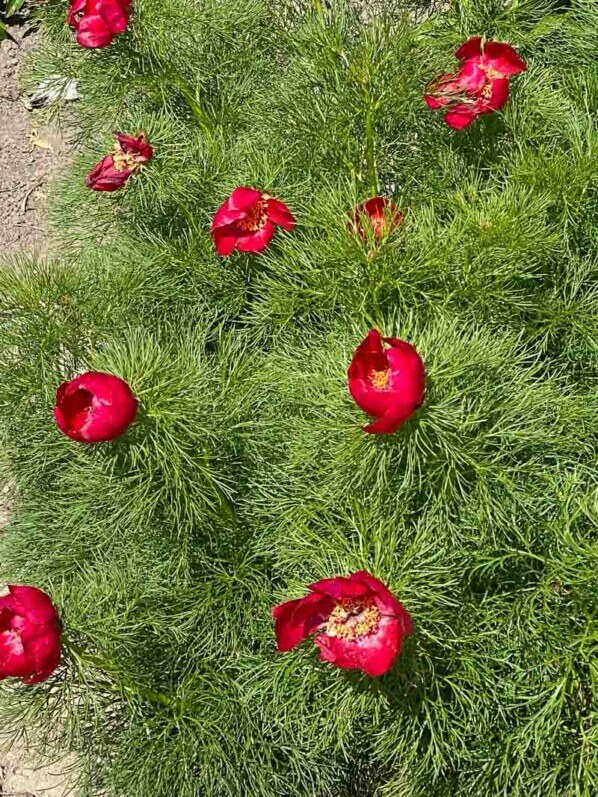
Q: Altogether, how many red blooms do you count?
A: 9